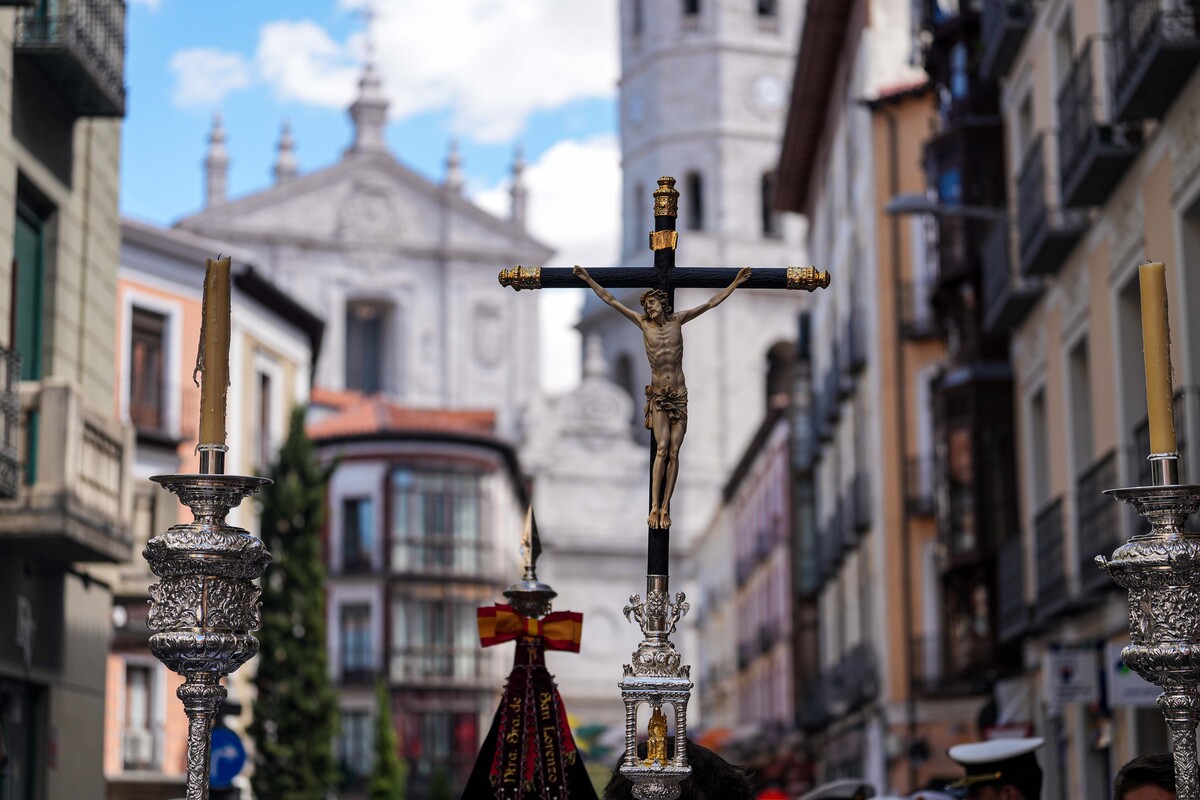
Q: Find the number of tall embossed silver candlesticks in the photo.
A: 2